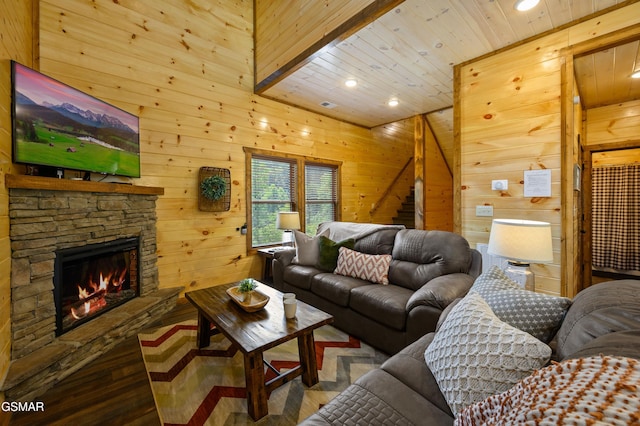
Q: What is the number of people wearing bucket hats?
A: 0